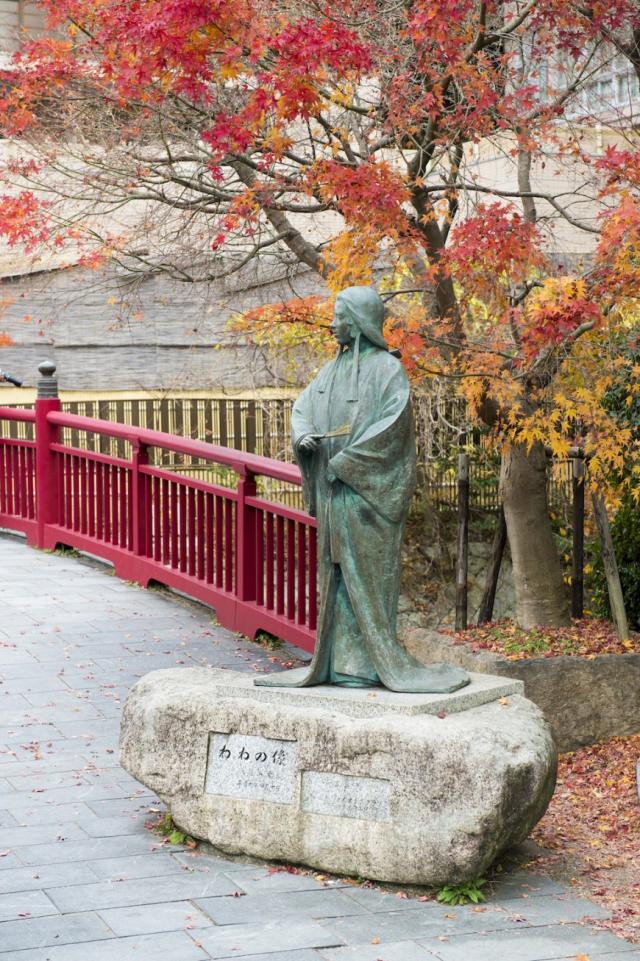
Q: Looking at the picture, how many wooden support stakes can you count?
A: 4